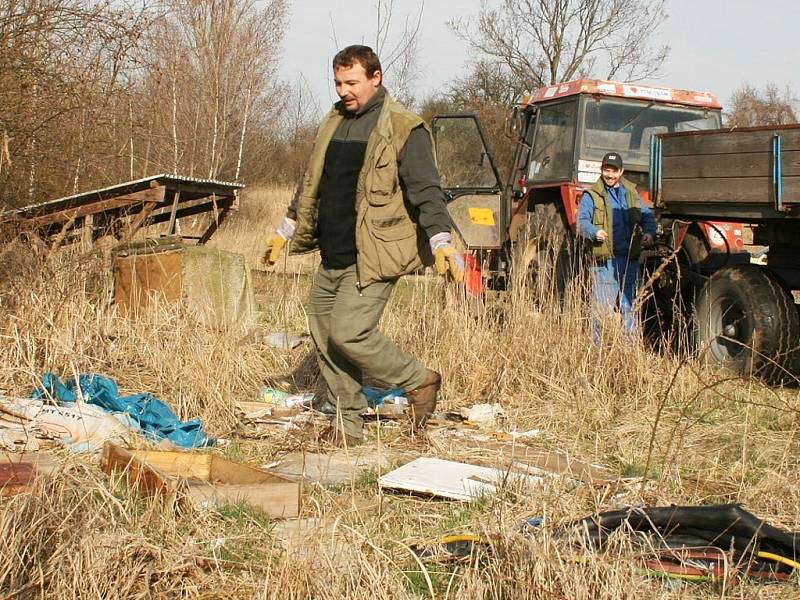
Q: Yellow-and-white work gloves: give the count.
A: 2